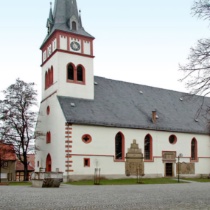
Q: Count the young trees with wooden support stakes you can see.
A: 2